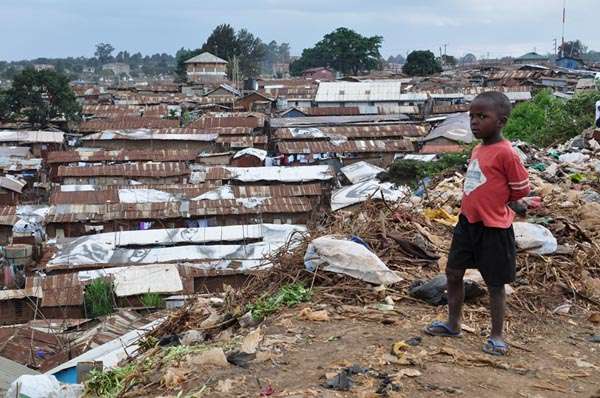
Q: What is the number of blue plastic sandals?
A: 2